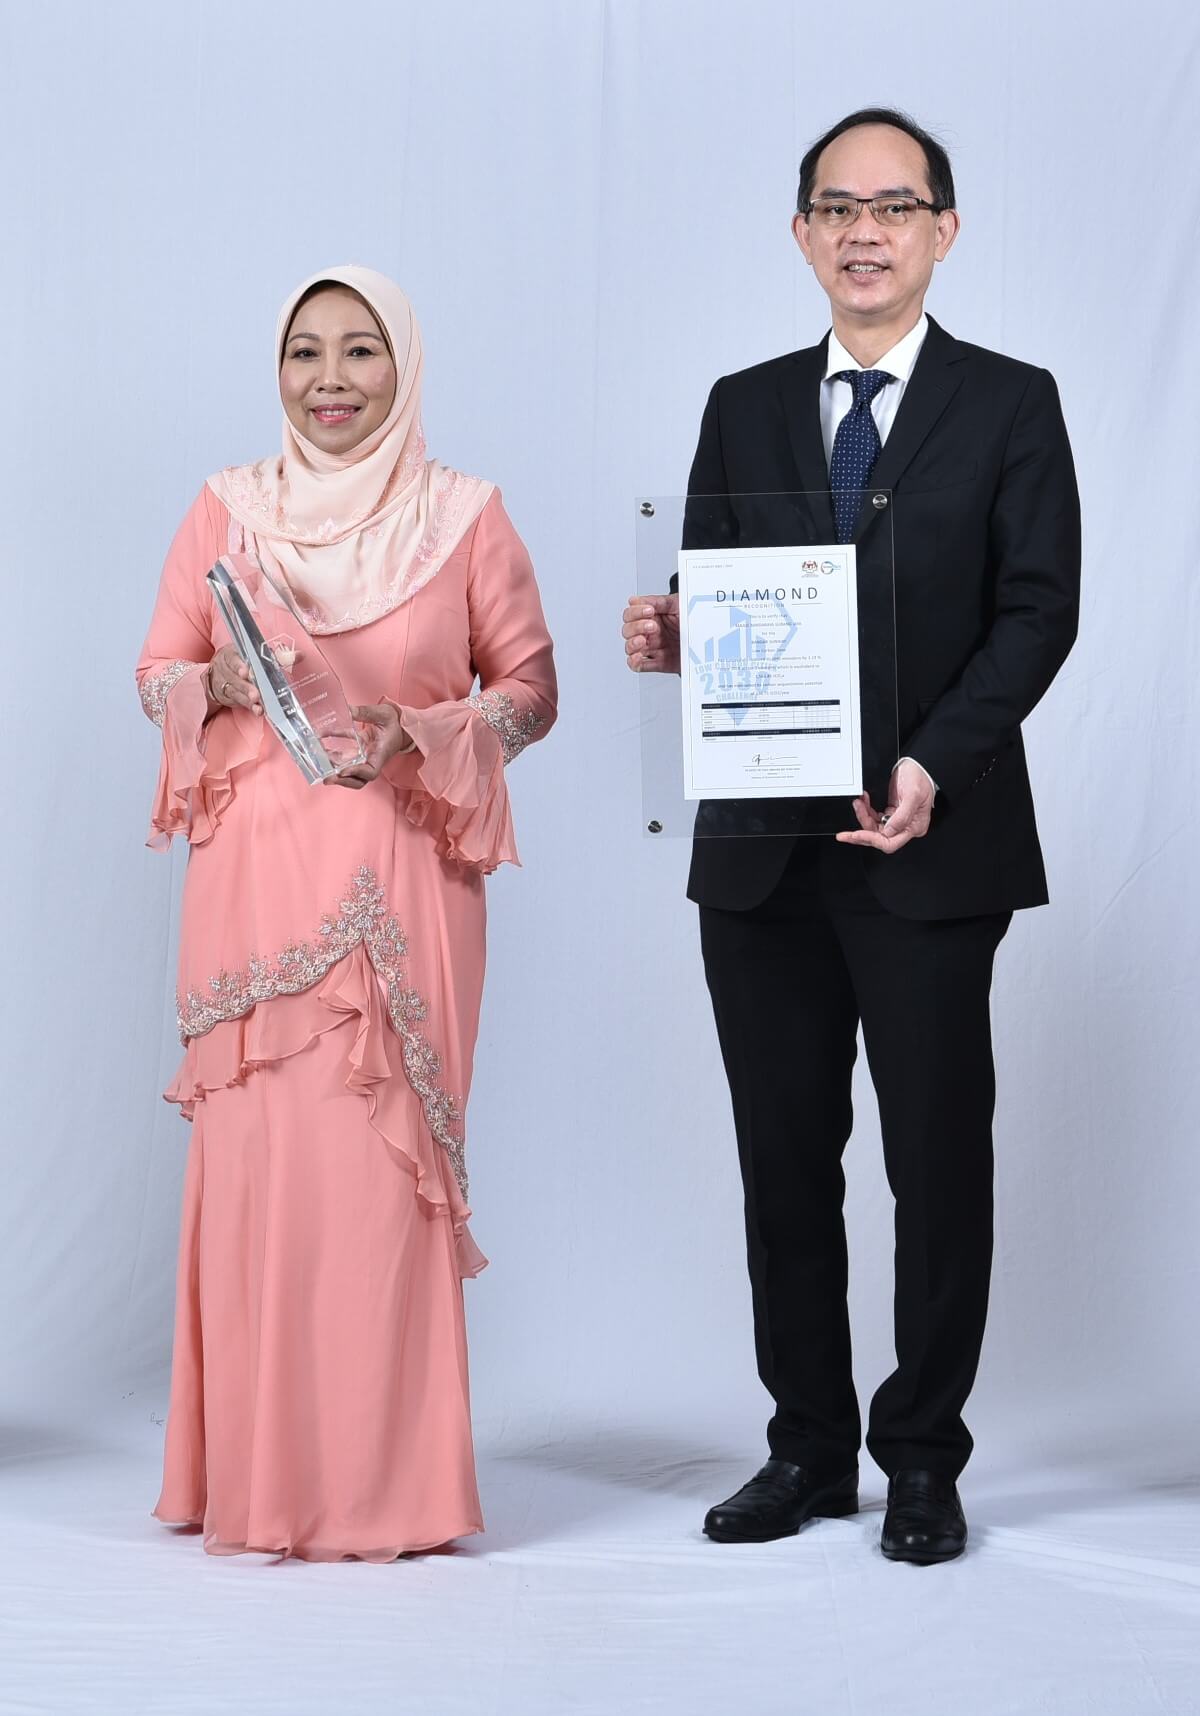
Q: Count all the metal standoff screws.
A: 4